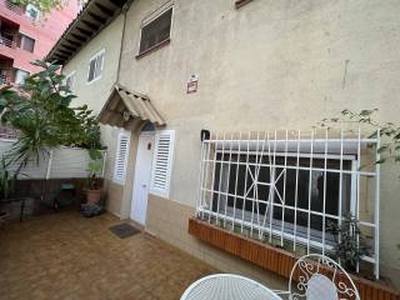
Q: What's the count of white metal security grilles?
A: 1